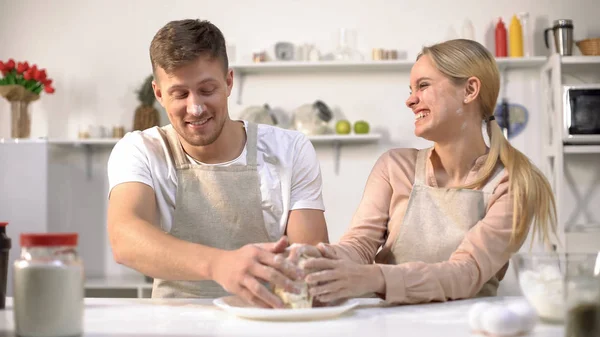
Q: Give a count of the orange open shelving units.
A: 0